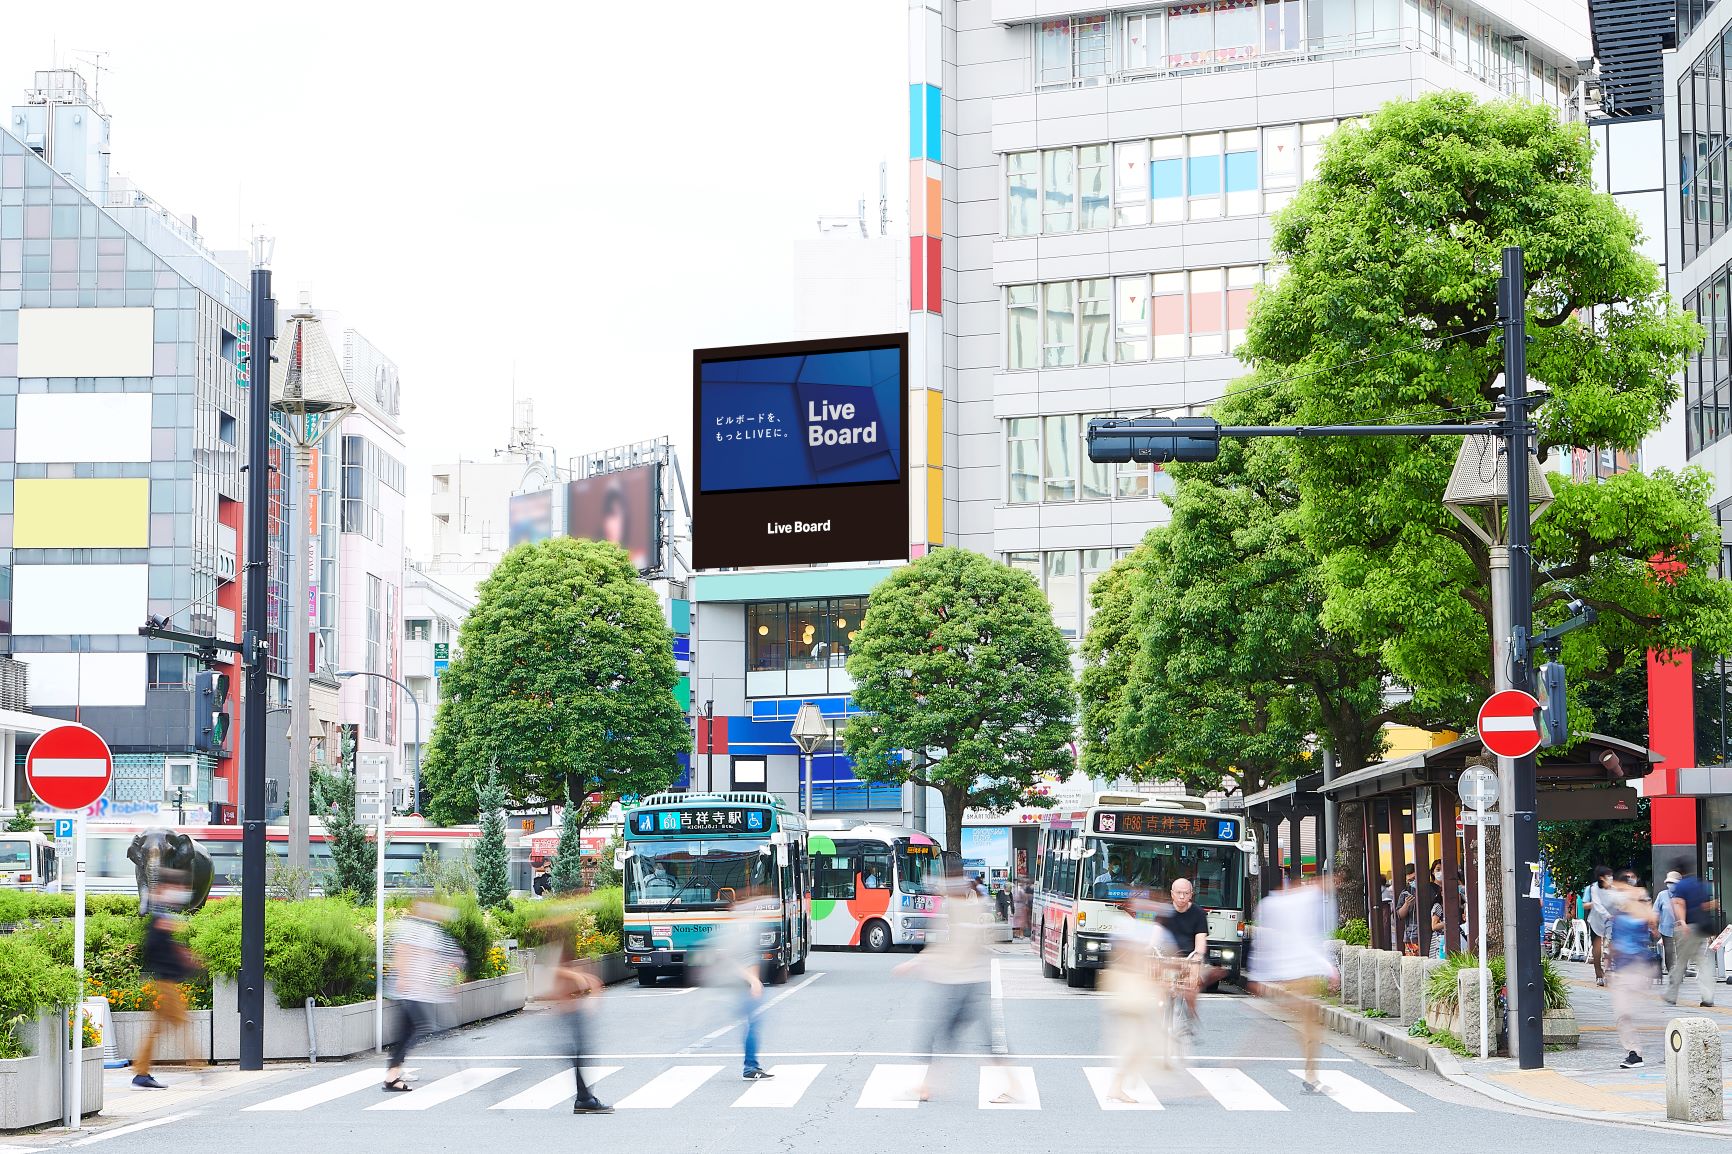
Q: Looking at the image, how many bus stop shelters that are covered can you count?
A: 2